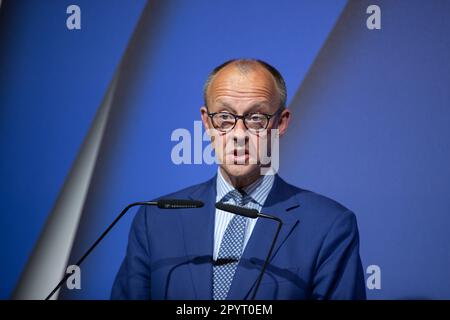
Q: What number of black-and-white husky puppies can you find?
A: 0